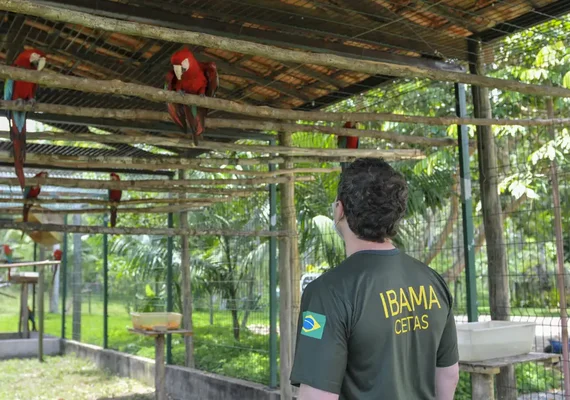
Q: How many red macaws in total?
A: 7